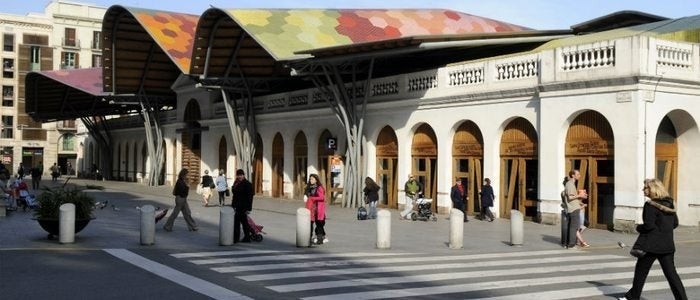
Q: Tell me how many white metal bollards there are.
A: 7